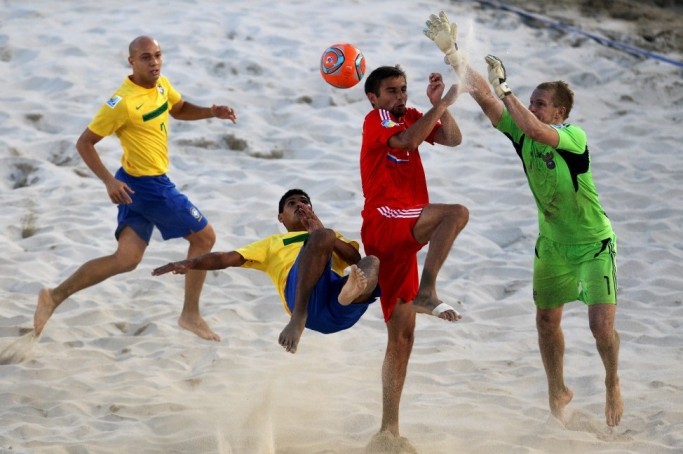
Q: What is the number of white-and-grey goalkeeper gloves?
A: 2